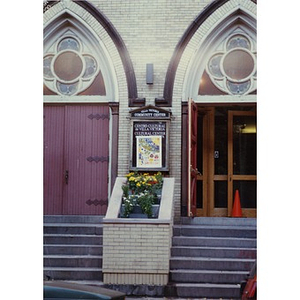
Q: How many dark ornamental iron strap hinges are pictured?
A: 3